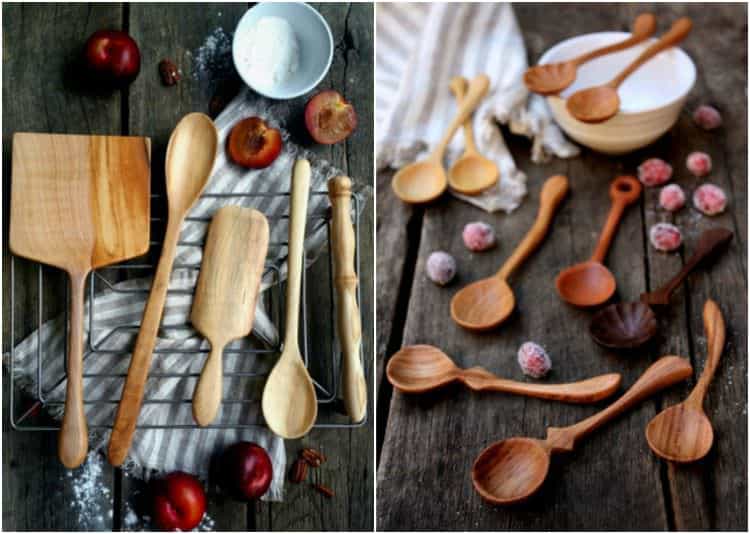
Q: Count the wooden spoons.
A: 12